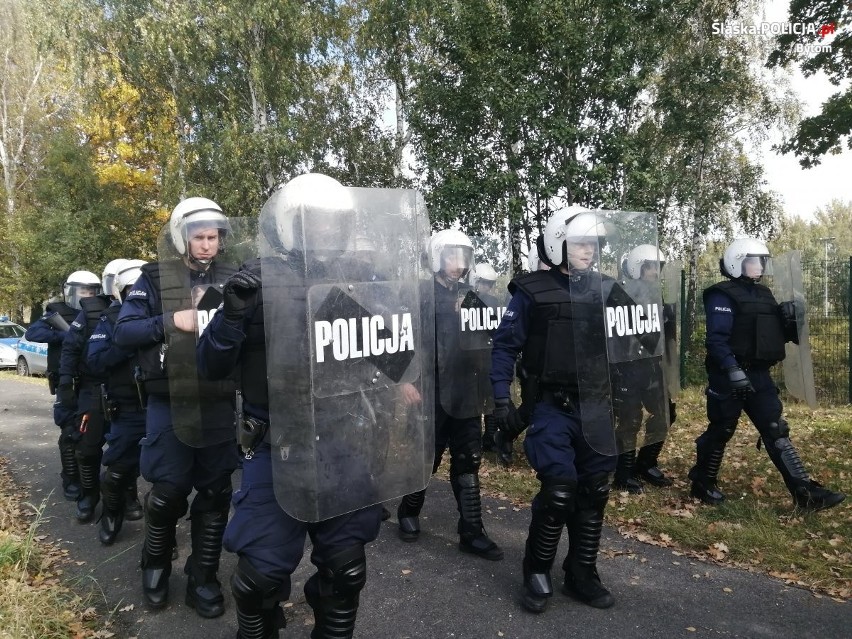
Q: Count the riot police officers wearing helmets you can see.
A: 11